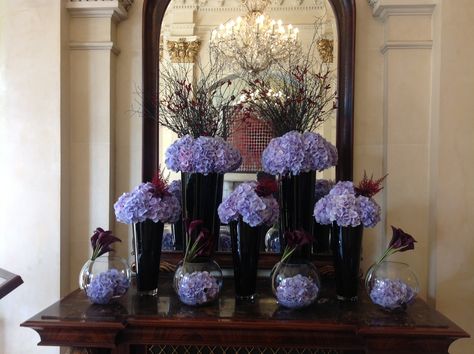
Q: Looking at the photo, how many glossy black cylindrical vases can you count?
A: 5